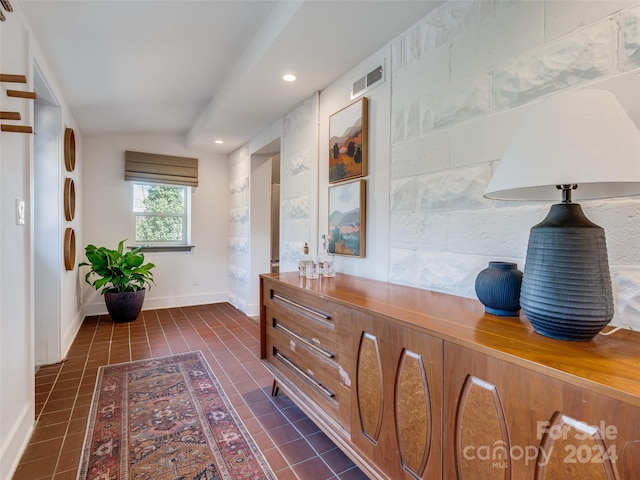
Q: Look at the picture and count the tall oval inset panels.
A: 4